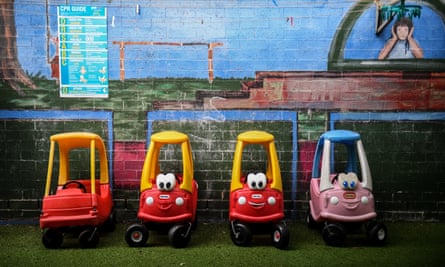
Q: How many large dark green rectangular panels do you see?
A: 3